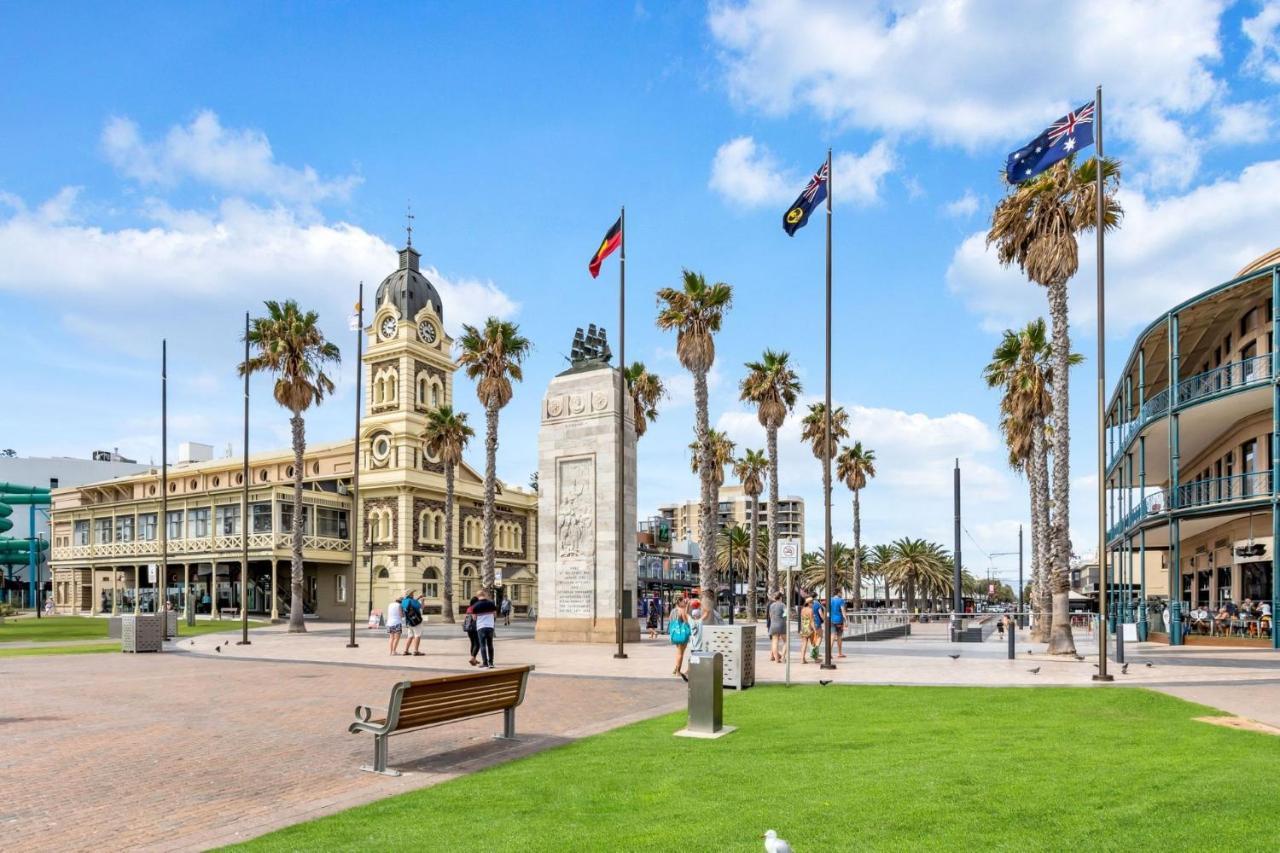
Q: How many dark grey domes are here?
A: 1